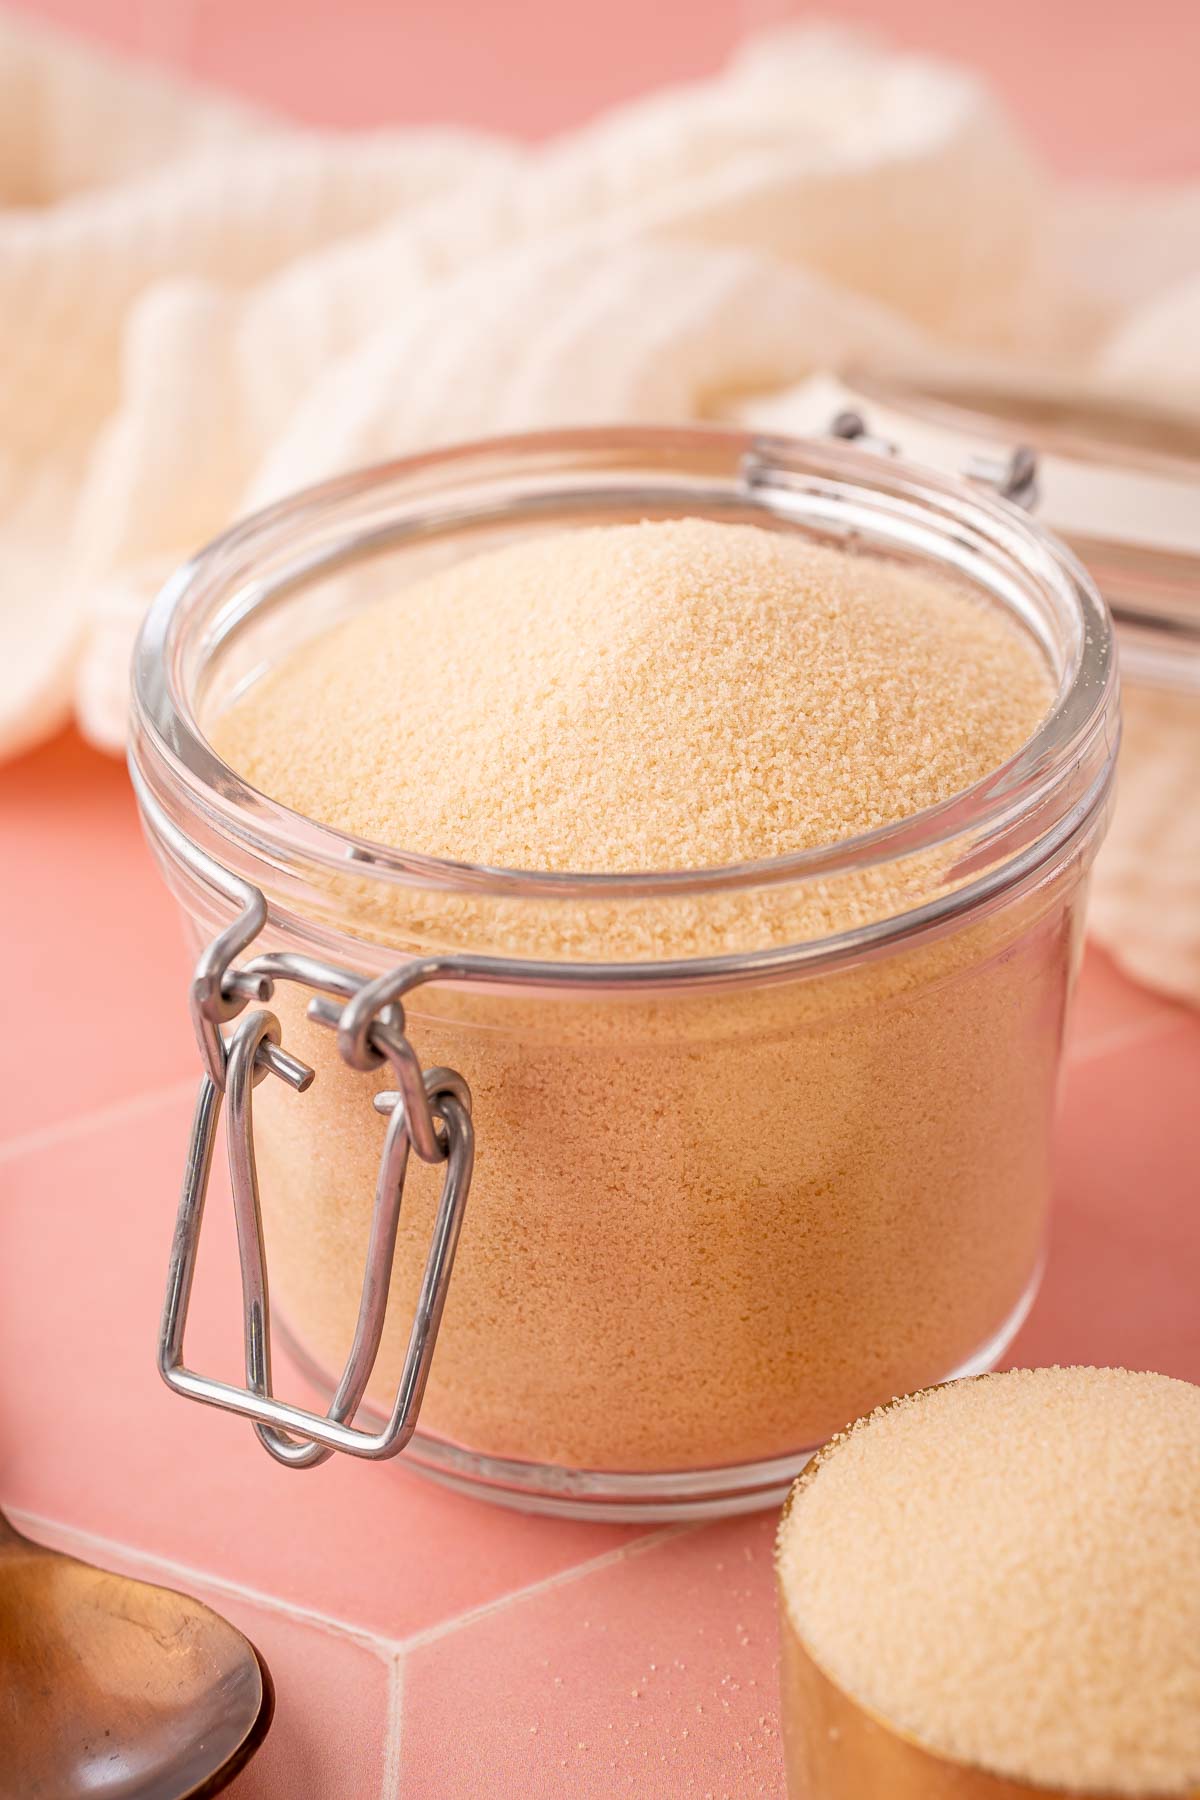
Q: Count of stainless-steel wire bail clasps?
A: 1